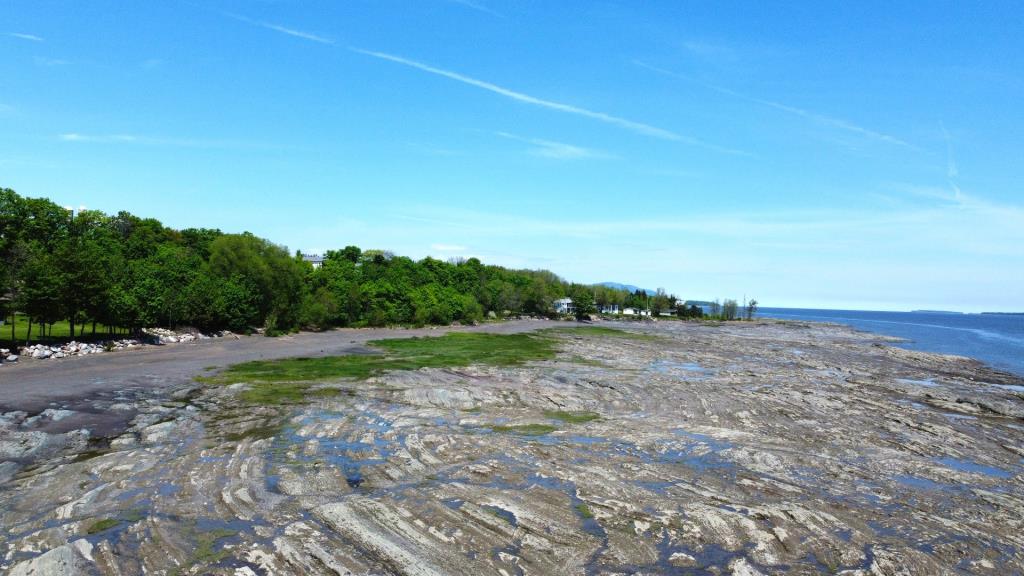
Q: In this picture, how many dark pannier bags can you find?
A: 0